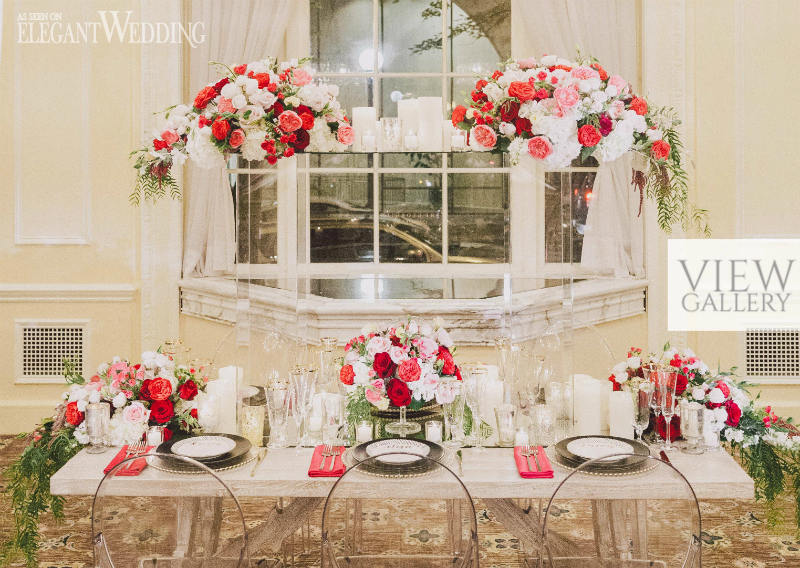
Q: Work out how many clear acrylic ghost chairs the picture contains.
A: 3